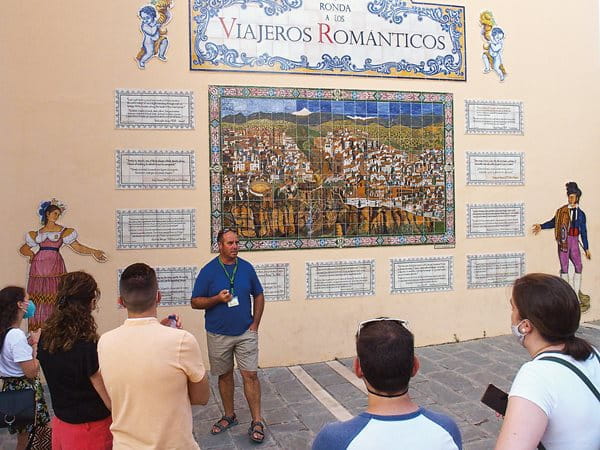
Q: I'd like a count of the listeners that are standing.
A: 5